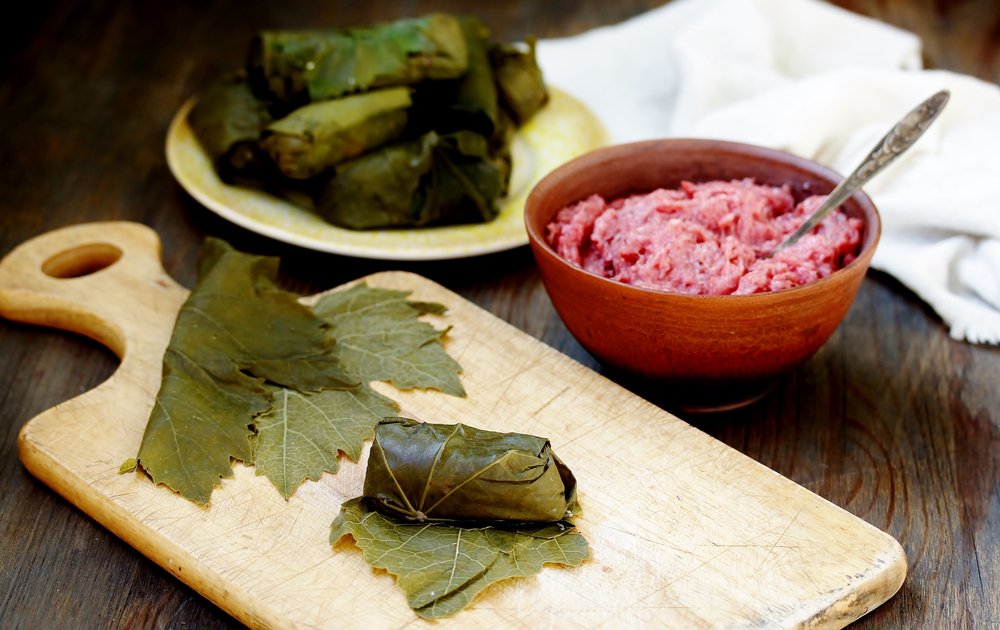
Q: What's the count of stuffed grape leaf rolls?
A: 7